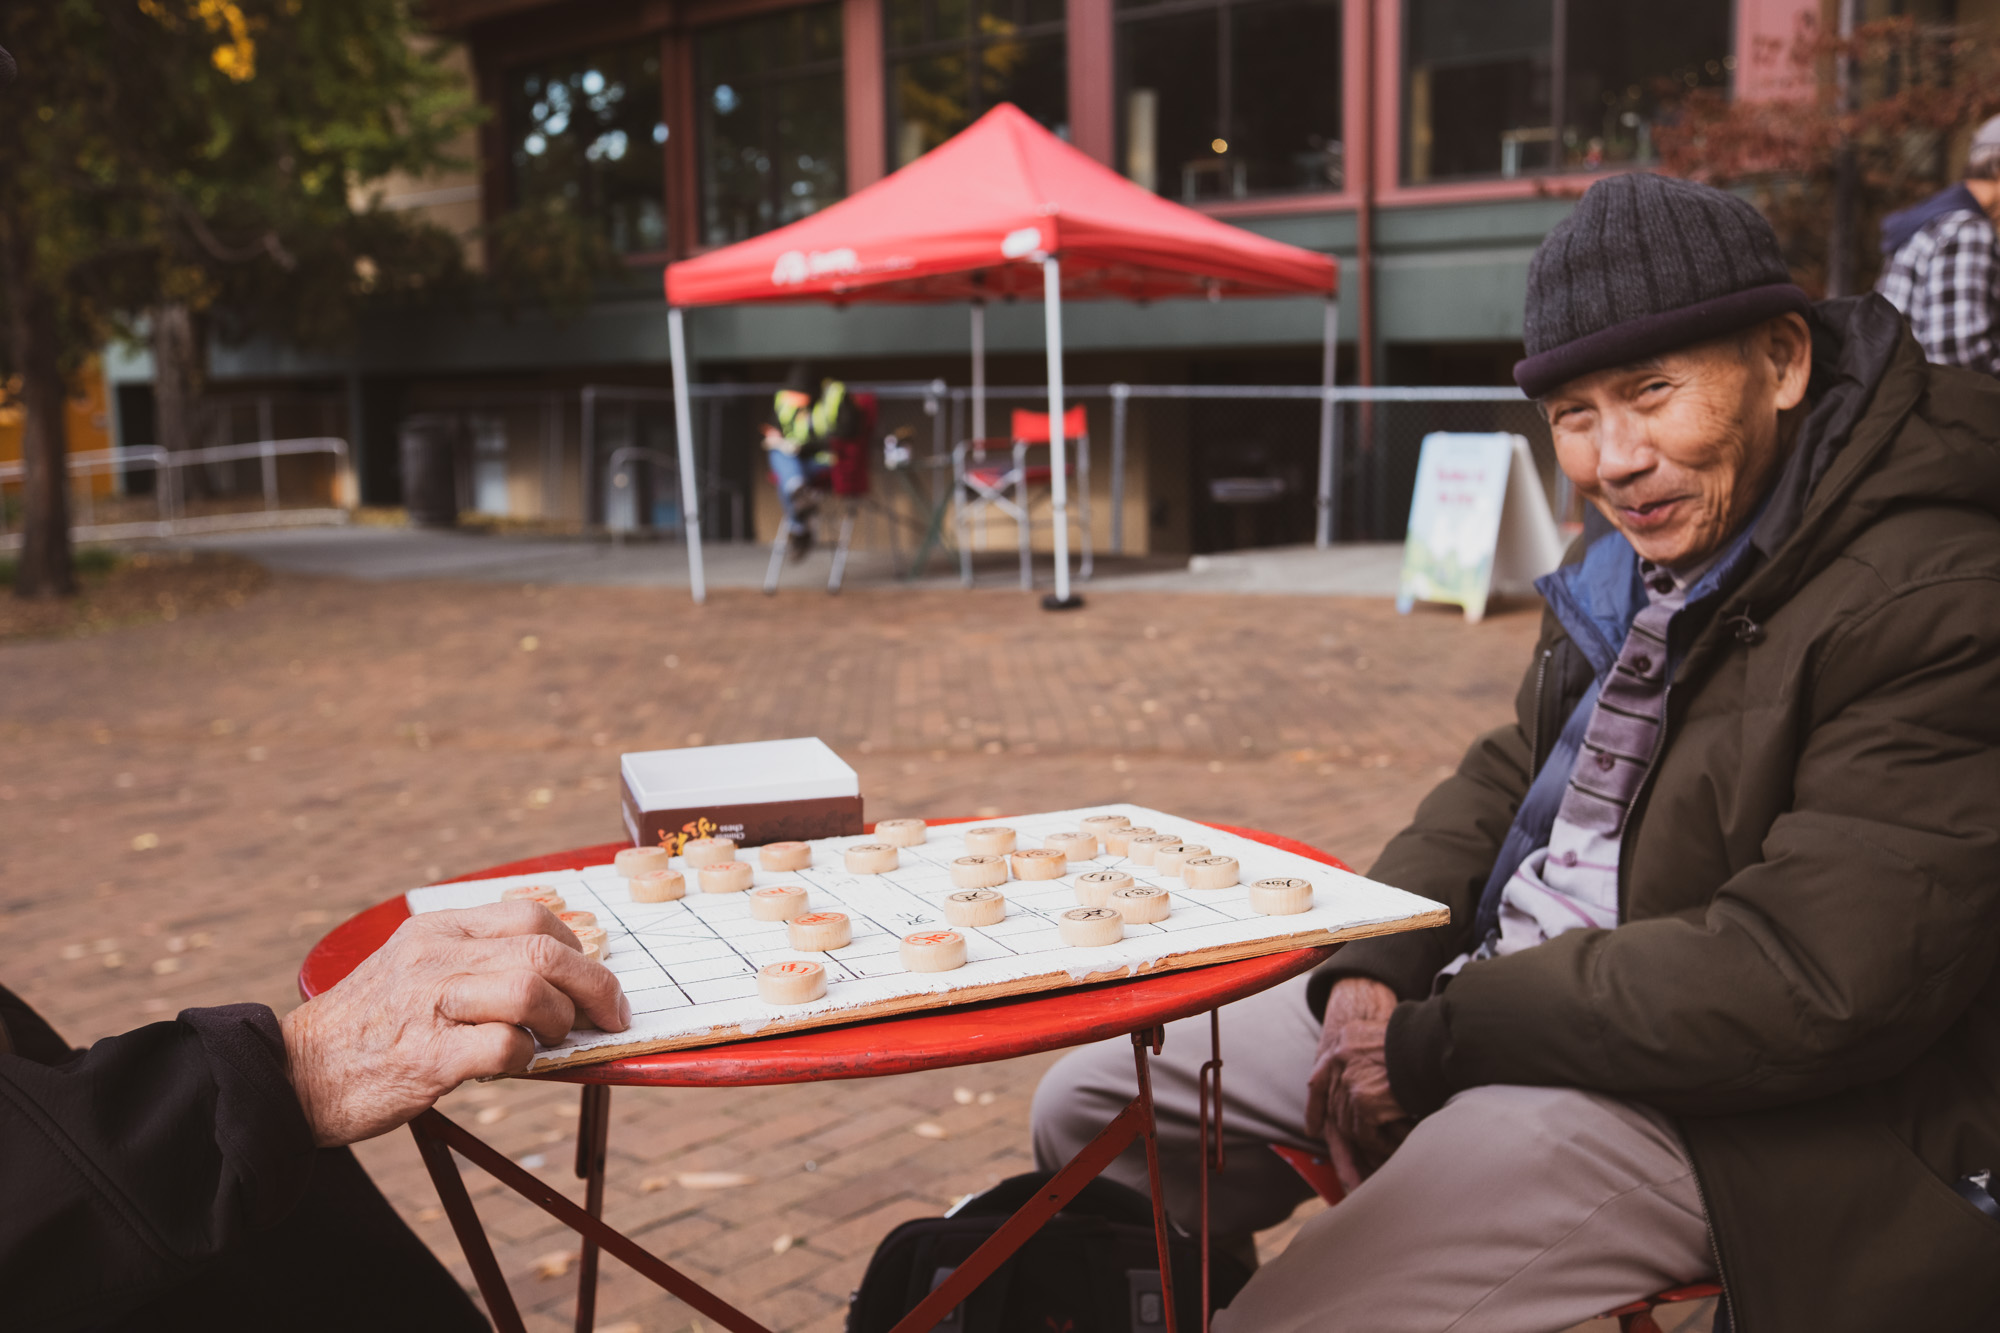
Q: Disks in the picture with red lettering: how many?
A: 14